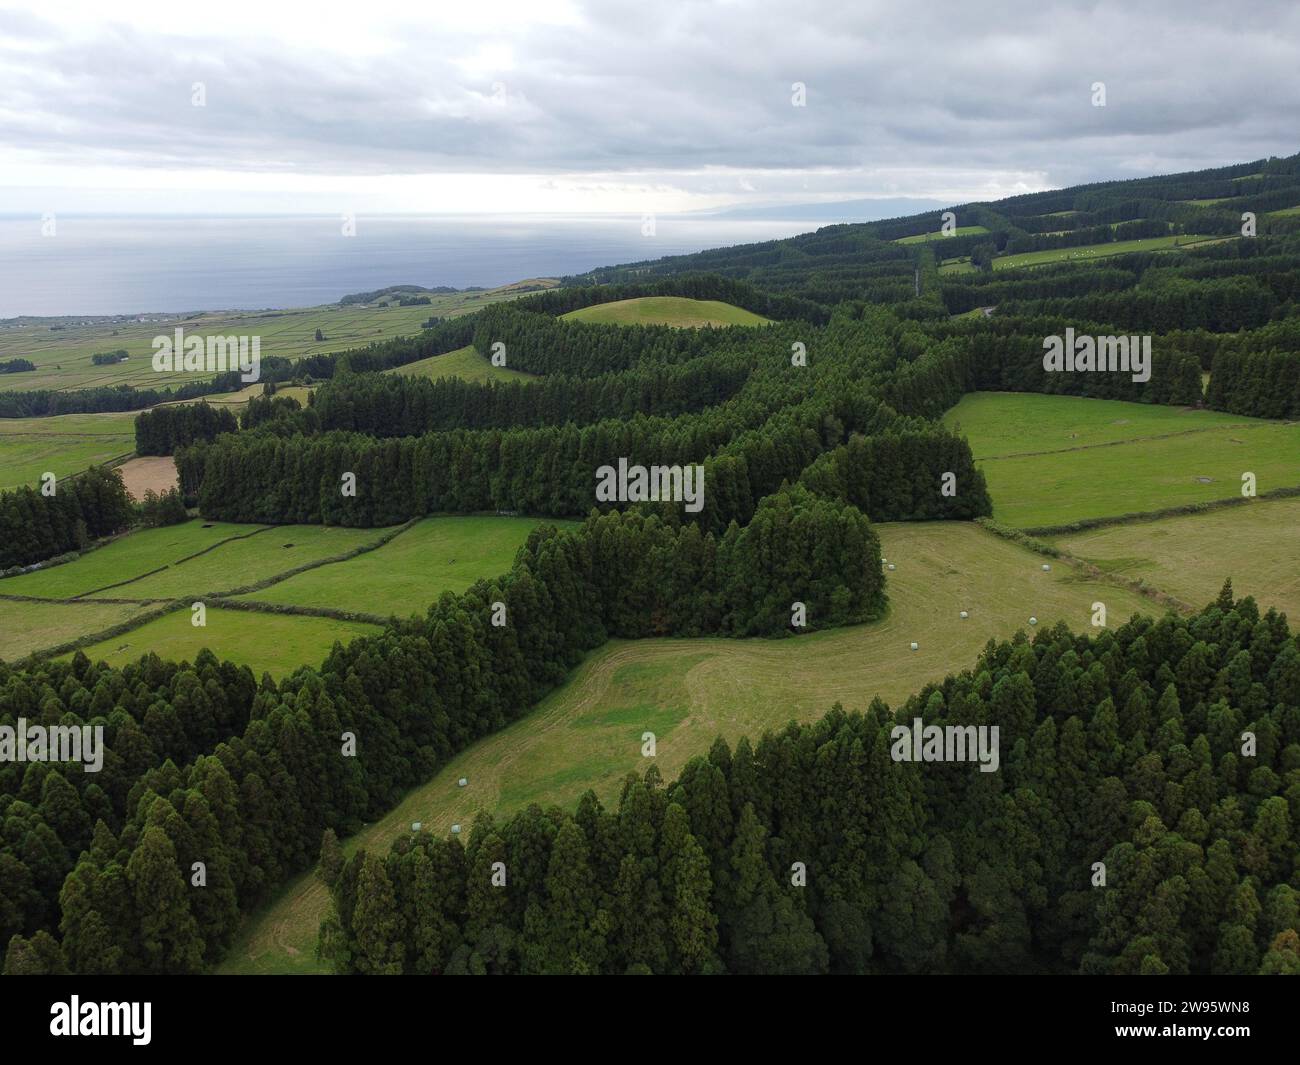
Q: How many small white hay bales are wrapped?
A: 9